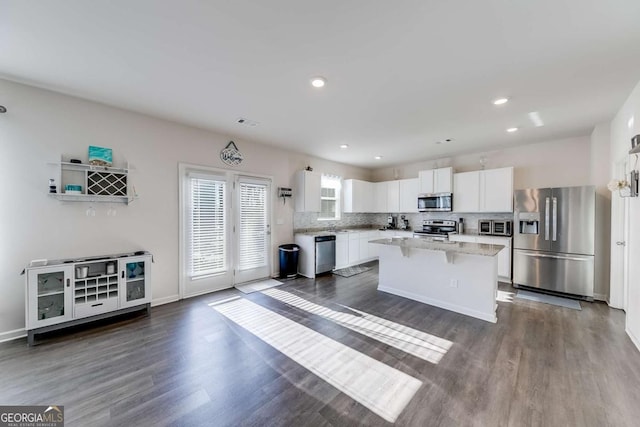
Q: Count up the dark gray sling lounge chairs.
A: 0